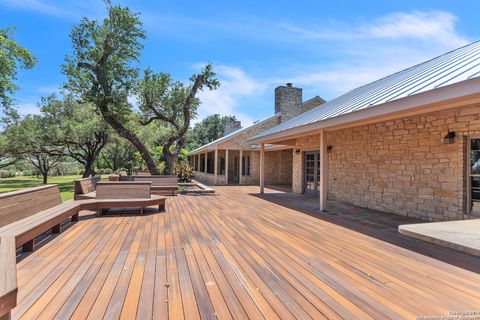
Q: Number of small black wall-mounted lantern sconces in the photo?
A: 3